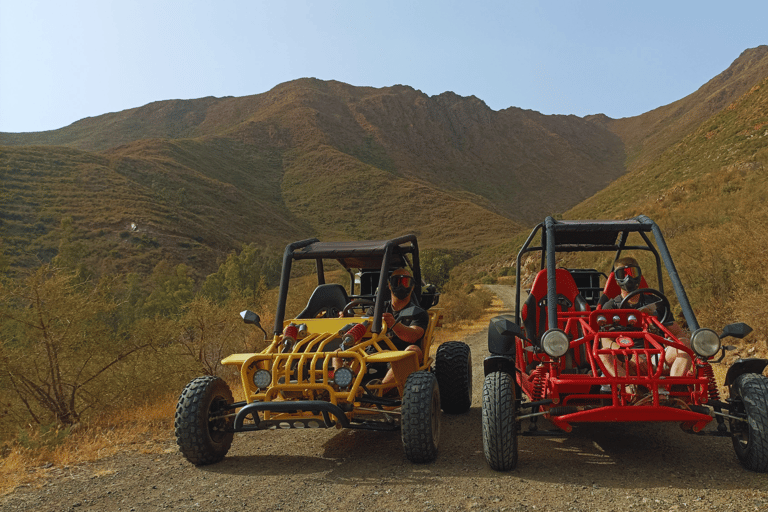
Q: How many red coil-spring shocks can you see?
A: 4